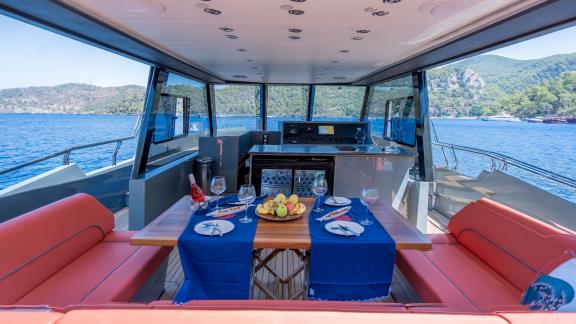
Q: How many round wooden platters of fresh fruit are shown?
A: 1